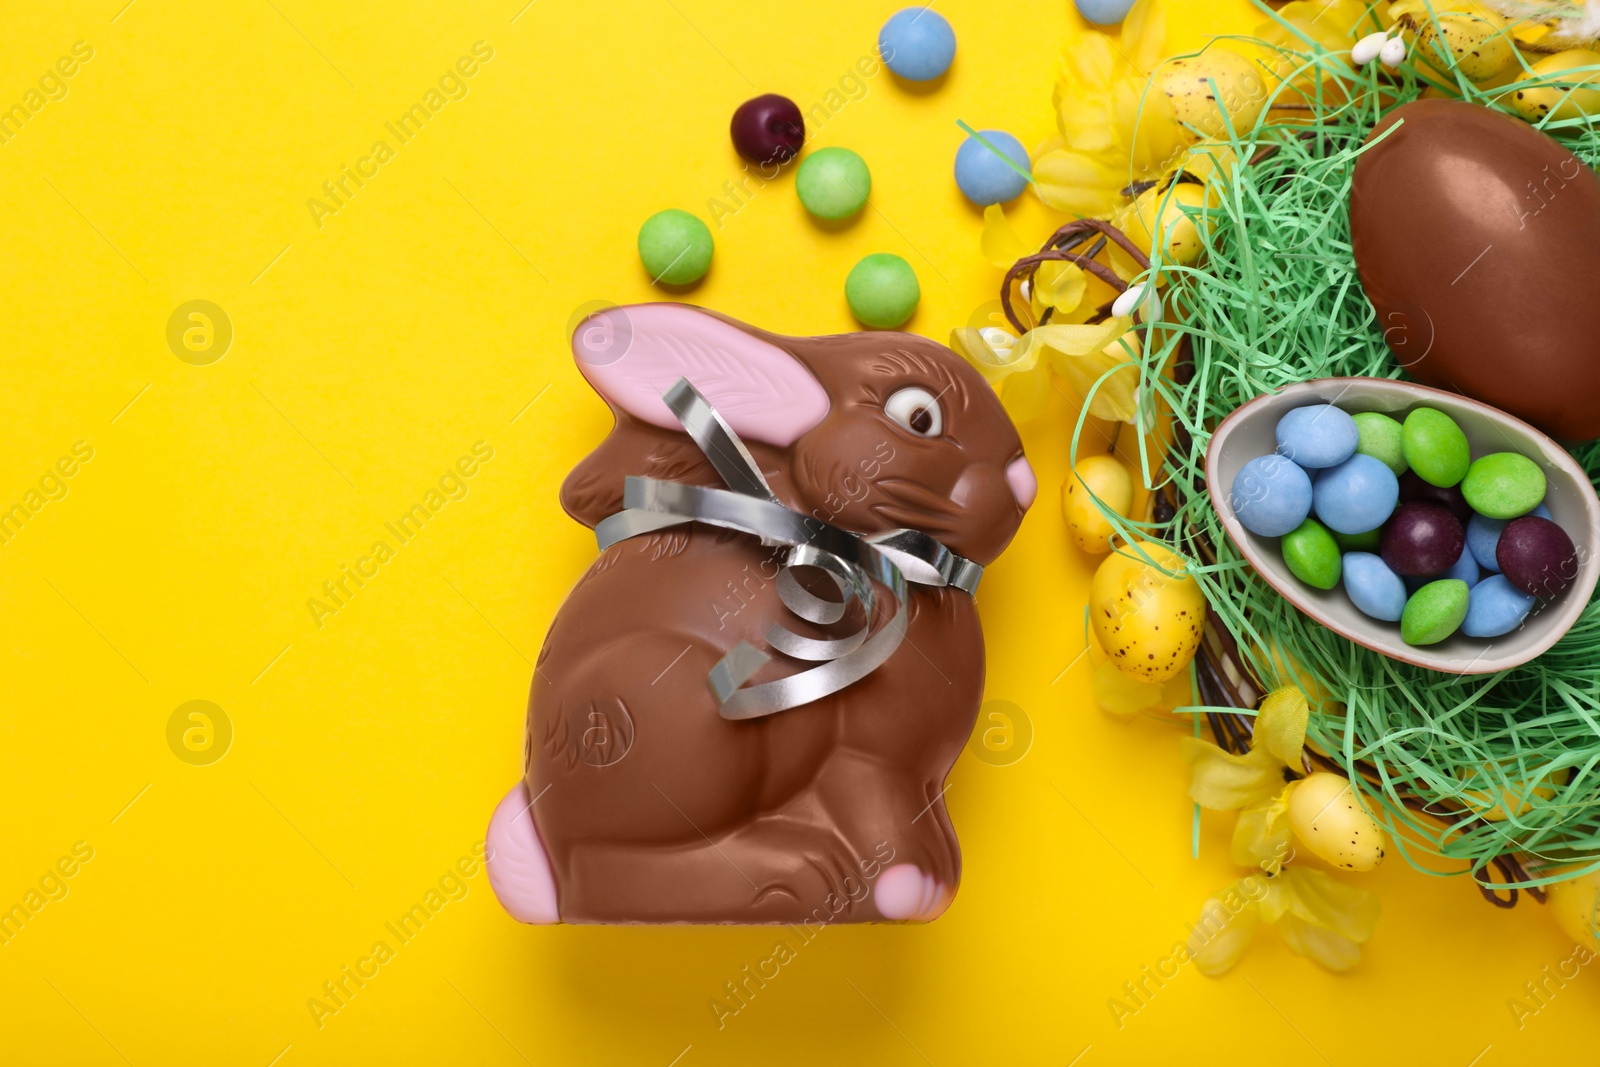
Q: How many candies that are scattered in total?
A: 7